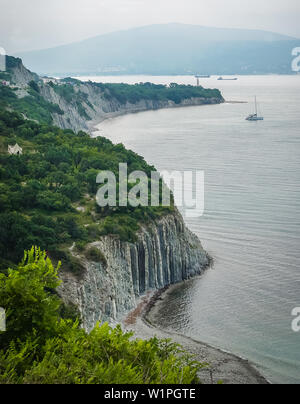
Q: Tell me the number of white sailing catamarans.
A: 1